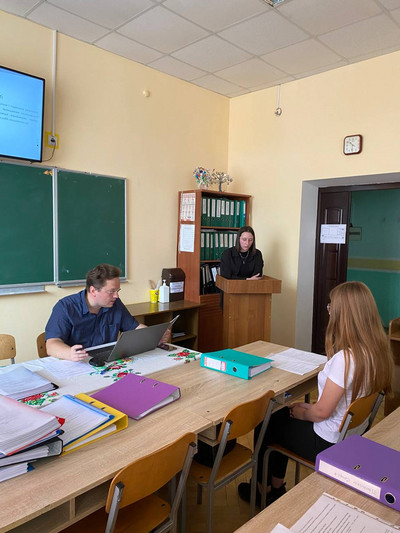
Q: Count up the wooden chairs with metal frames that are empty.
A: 3